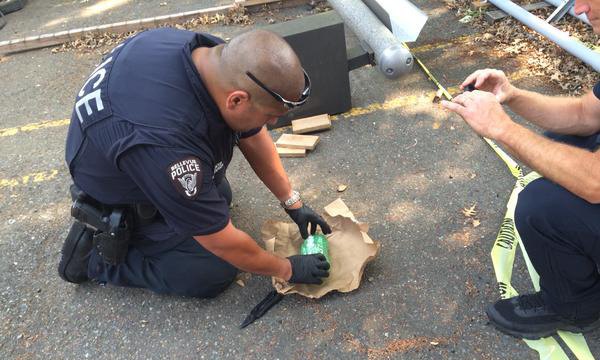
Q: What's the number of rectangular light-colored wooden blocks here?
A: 3